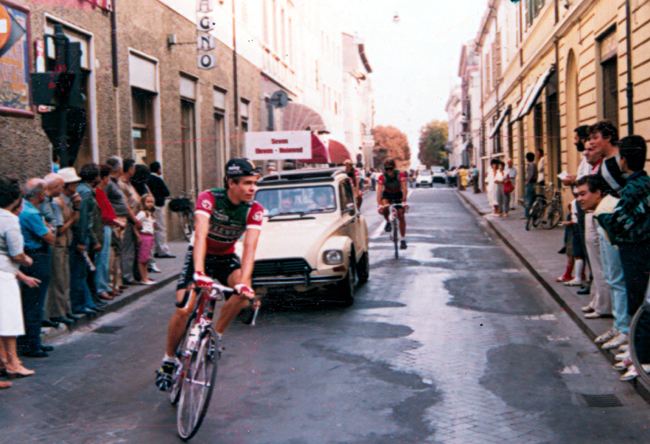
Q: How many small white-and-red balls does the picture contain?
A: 0